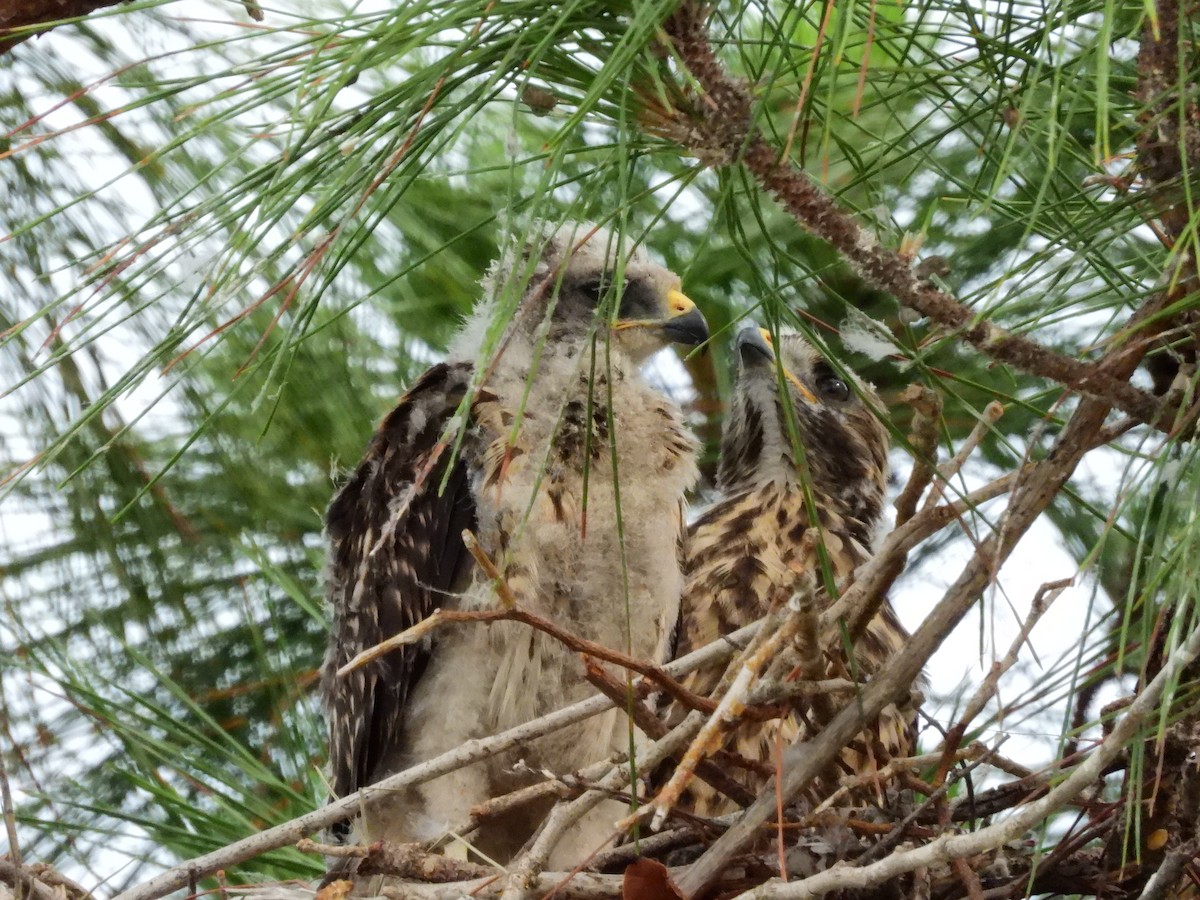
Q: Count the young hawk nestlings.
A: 2